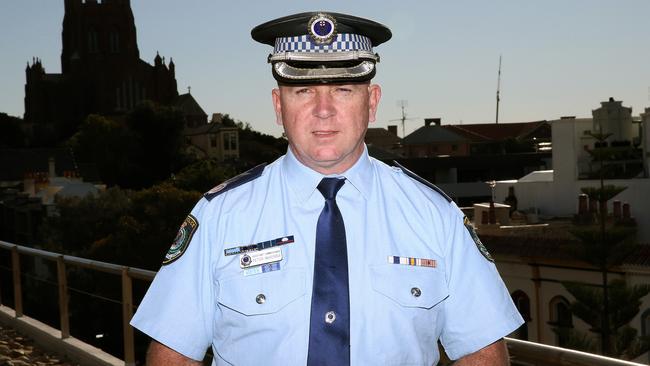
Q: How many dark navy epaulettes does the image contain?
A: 2